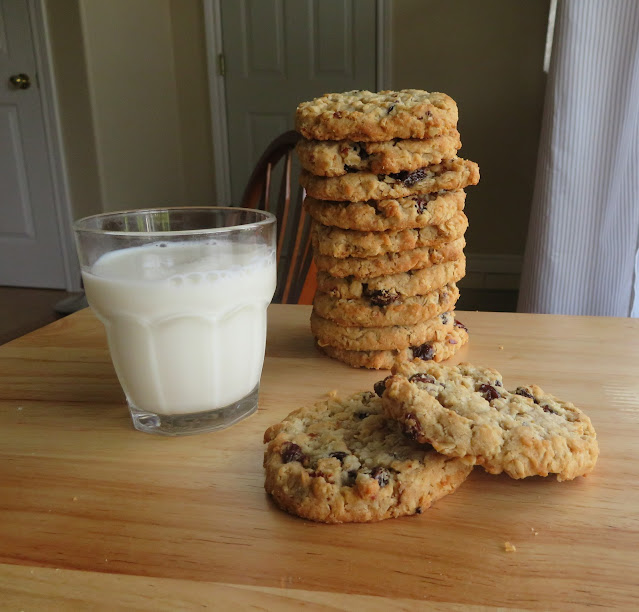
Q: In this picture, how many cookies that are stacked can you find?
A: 10